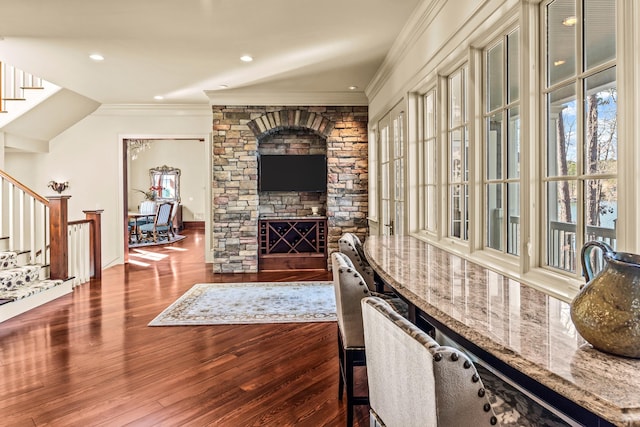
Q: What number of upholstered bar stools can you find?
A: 3